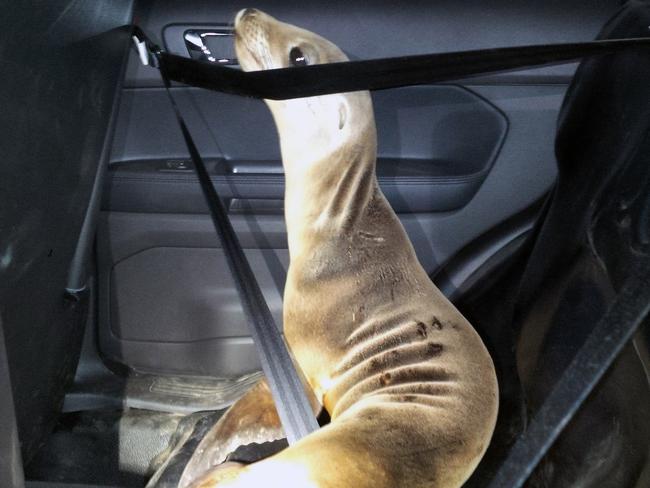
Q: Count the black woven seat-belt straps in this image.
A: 3